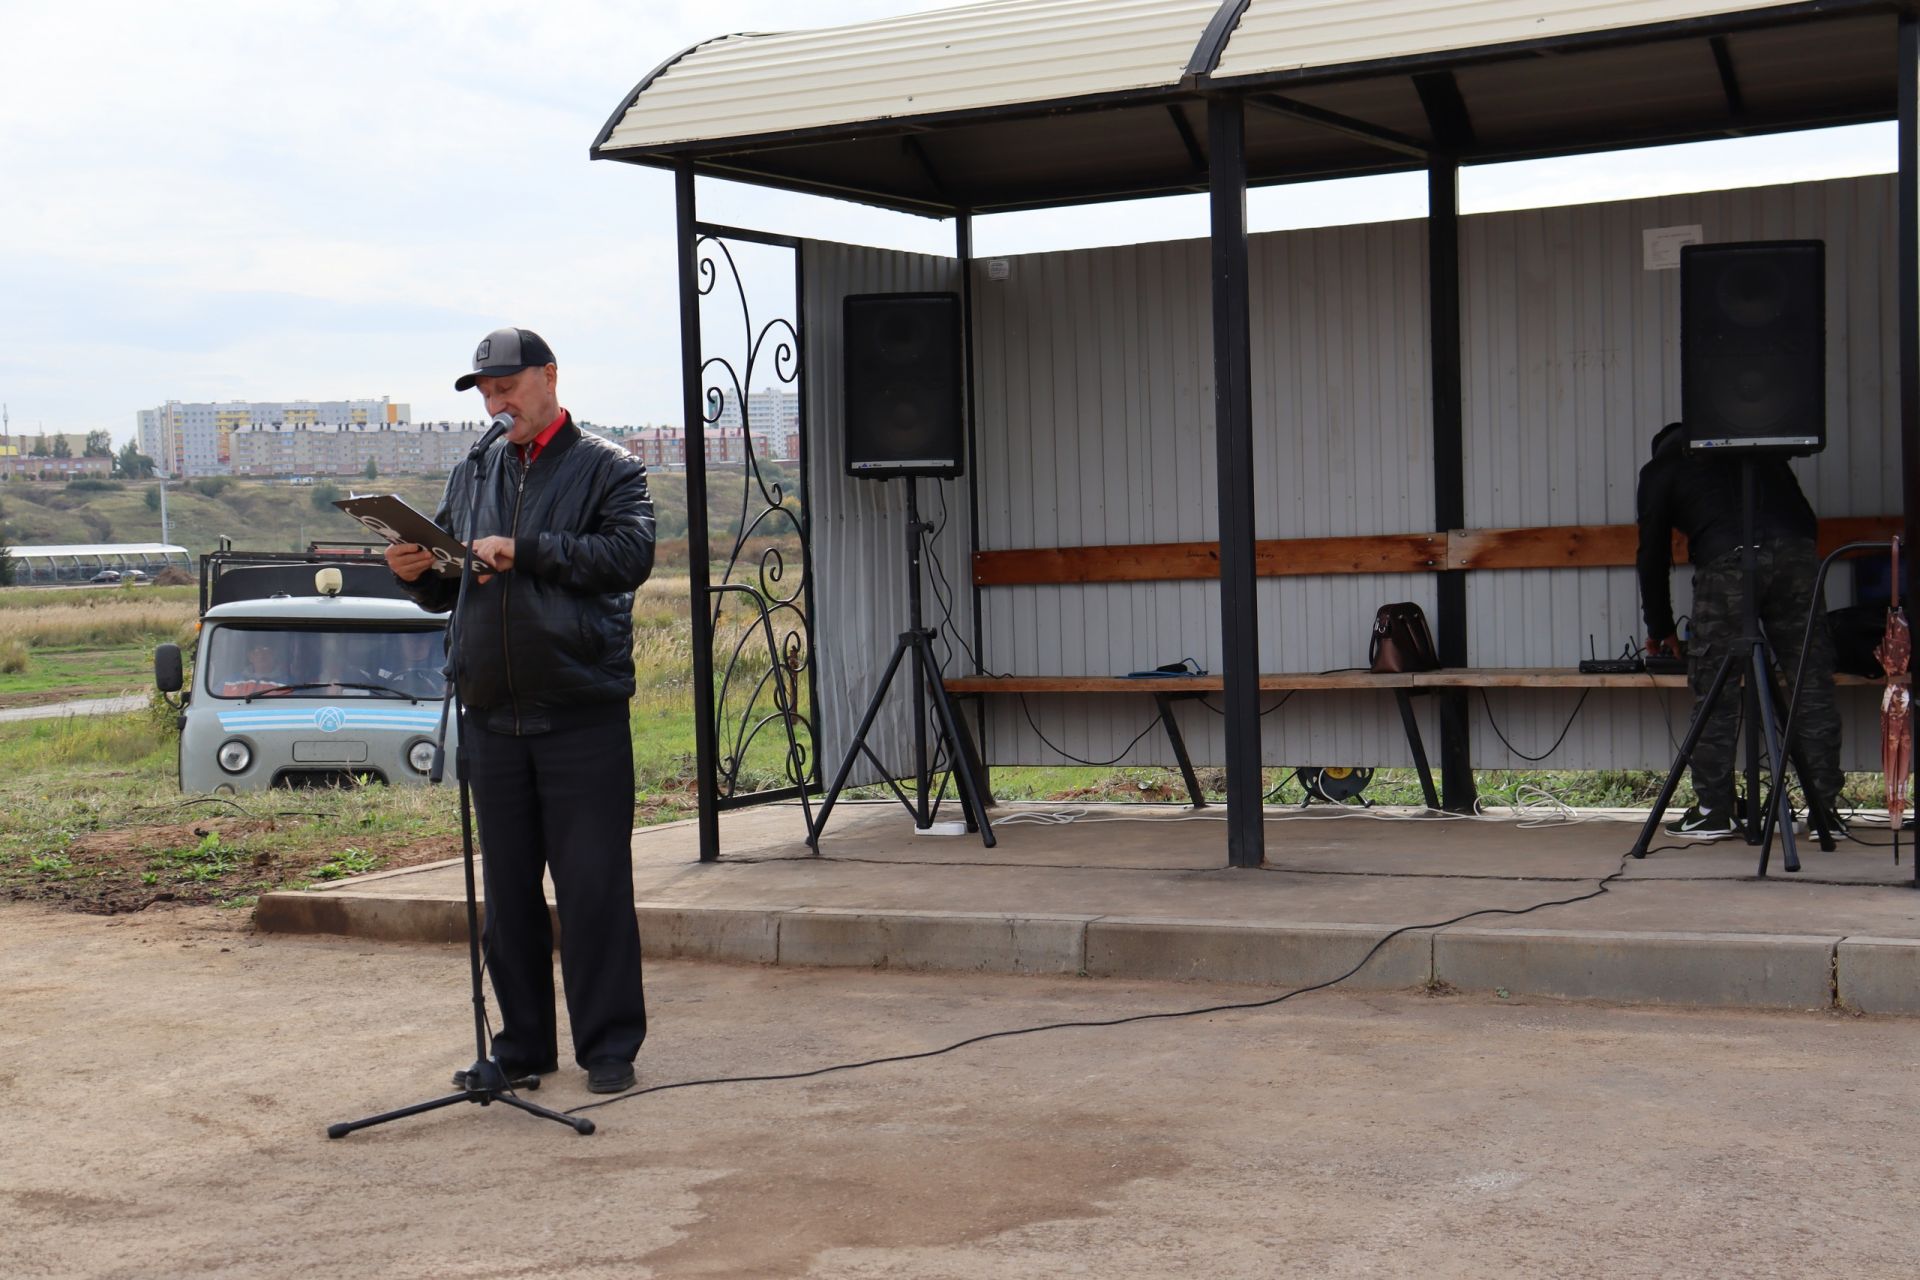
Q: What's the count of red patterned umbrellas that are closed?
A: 1